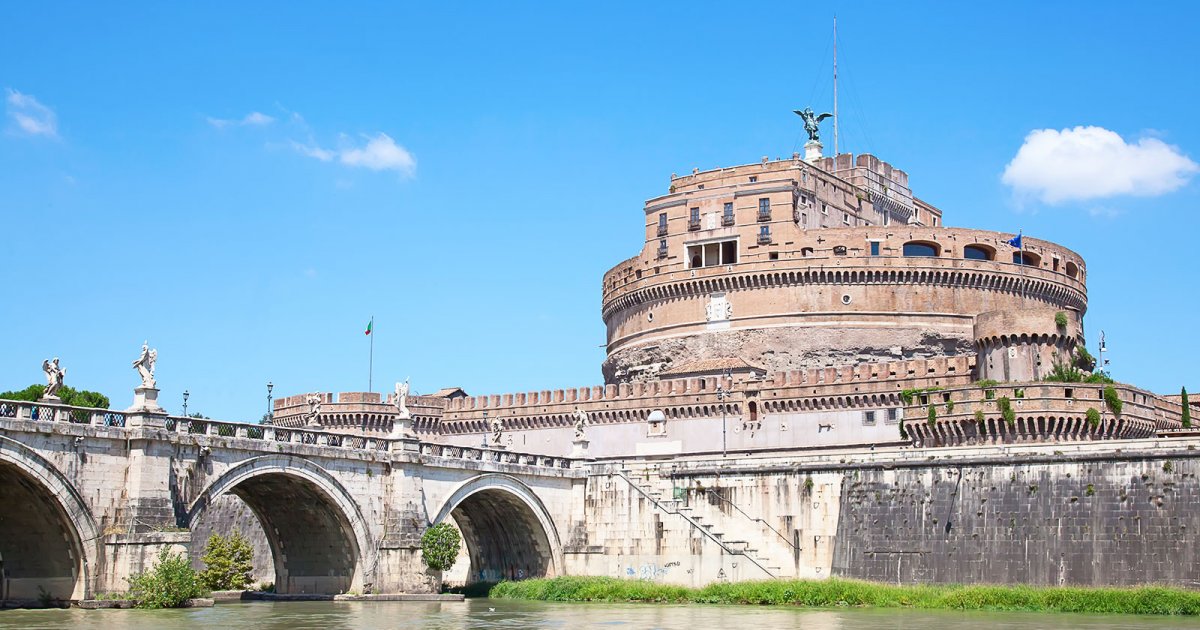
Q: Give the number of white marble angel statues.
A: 6